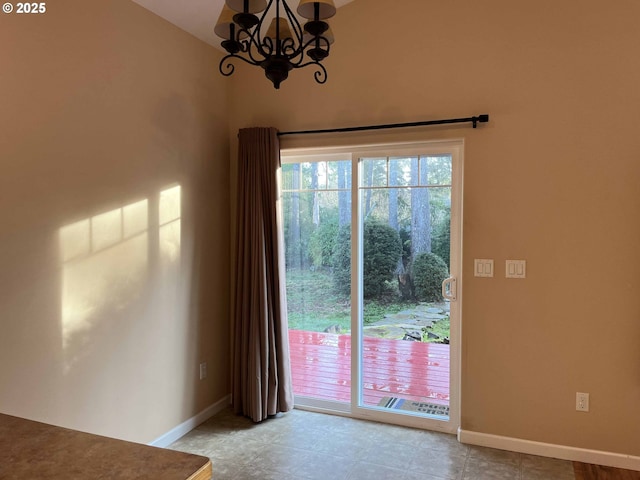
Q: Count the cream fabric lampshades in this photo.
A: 5